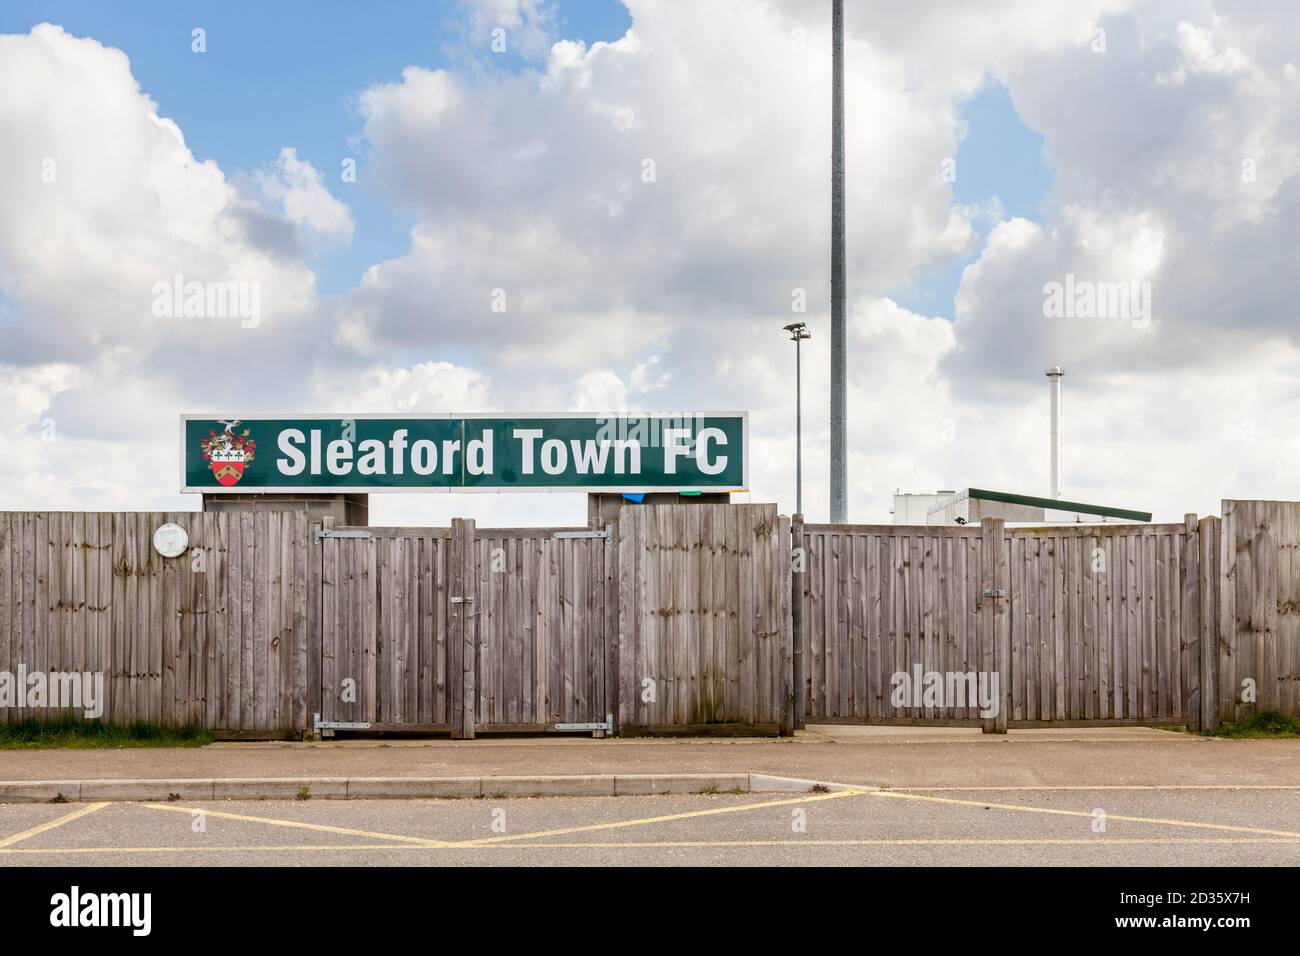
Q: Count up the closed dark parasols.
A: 0